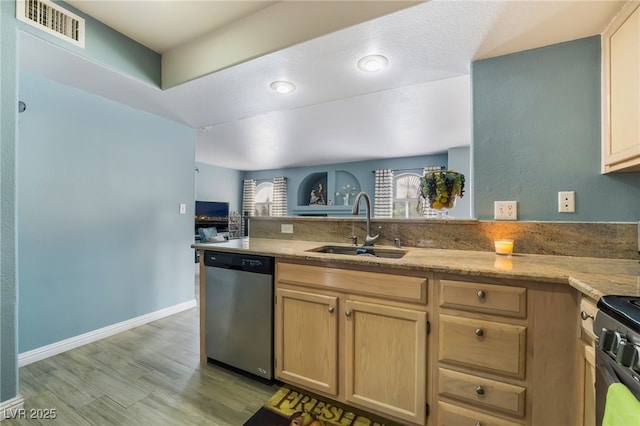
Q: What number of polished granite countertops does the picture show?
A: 1